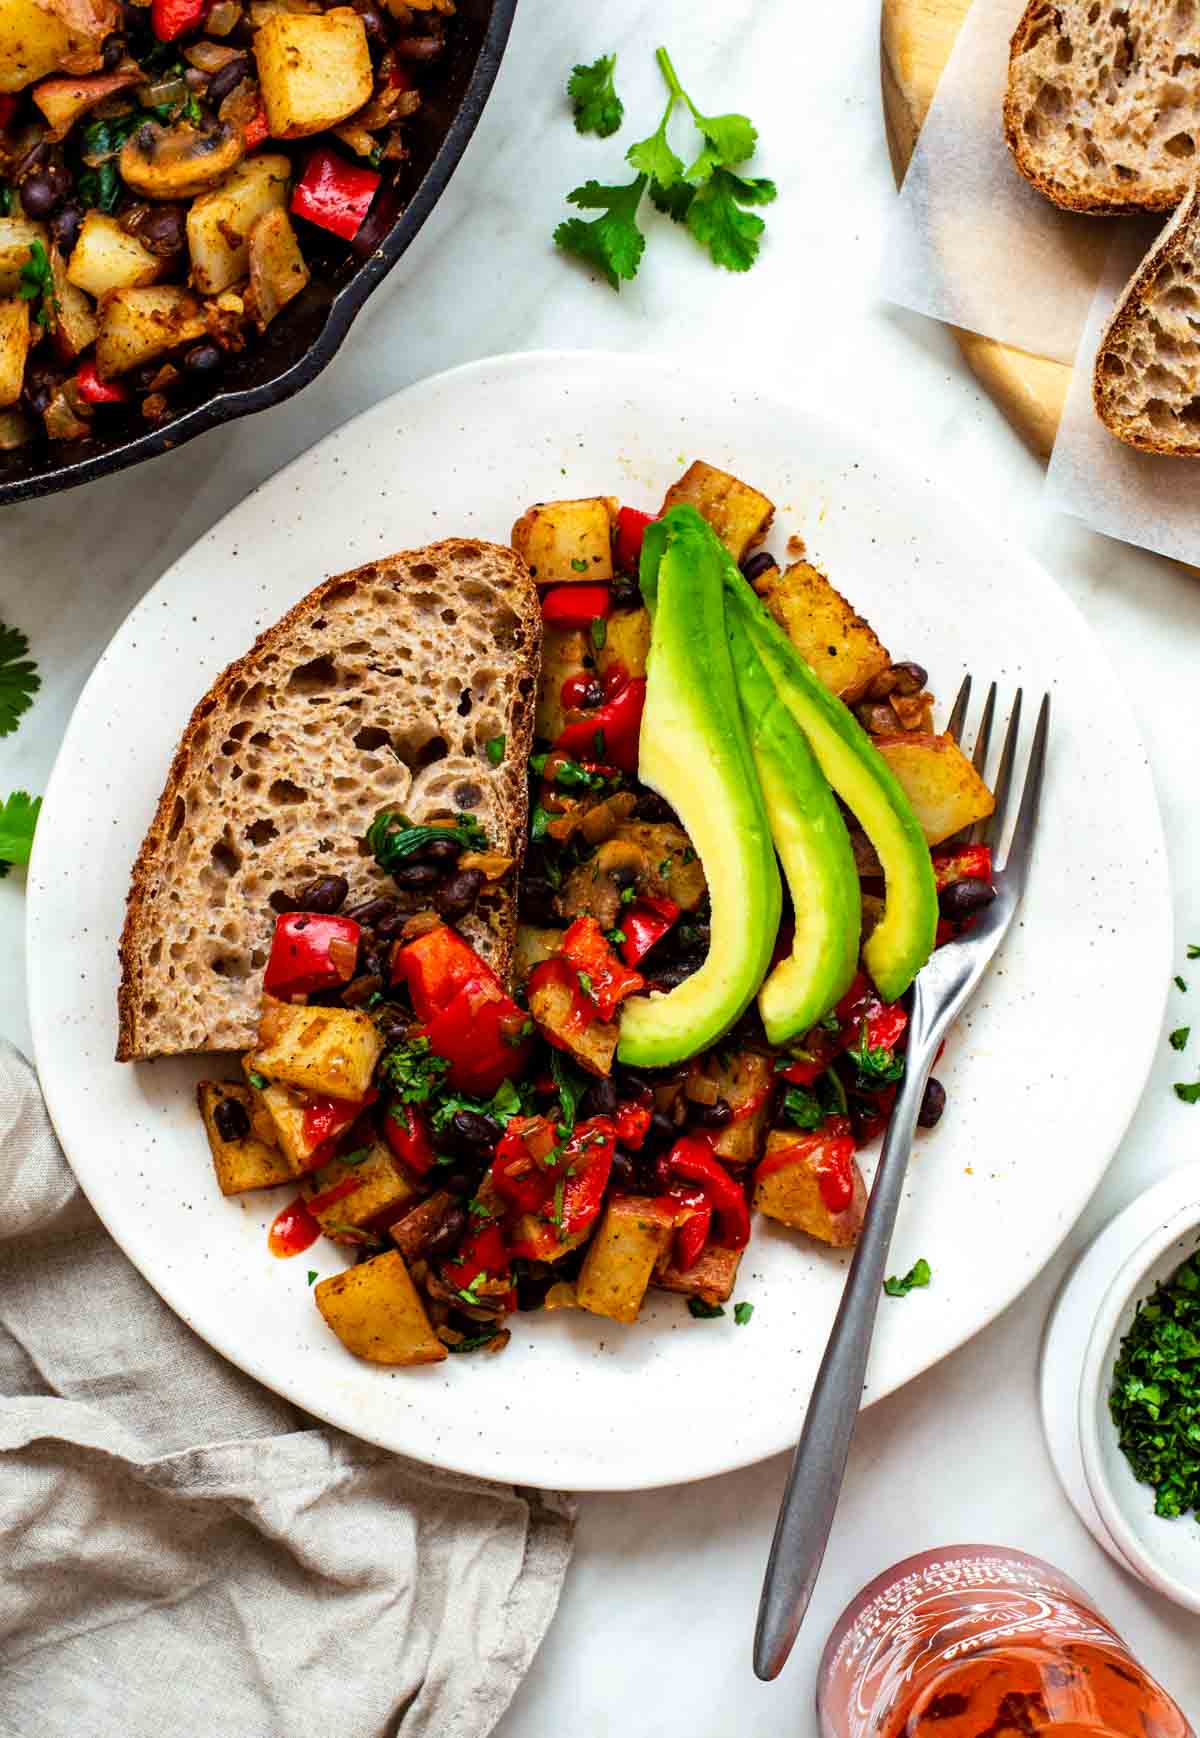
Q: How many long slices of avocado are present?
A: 3